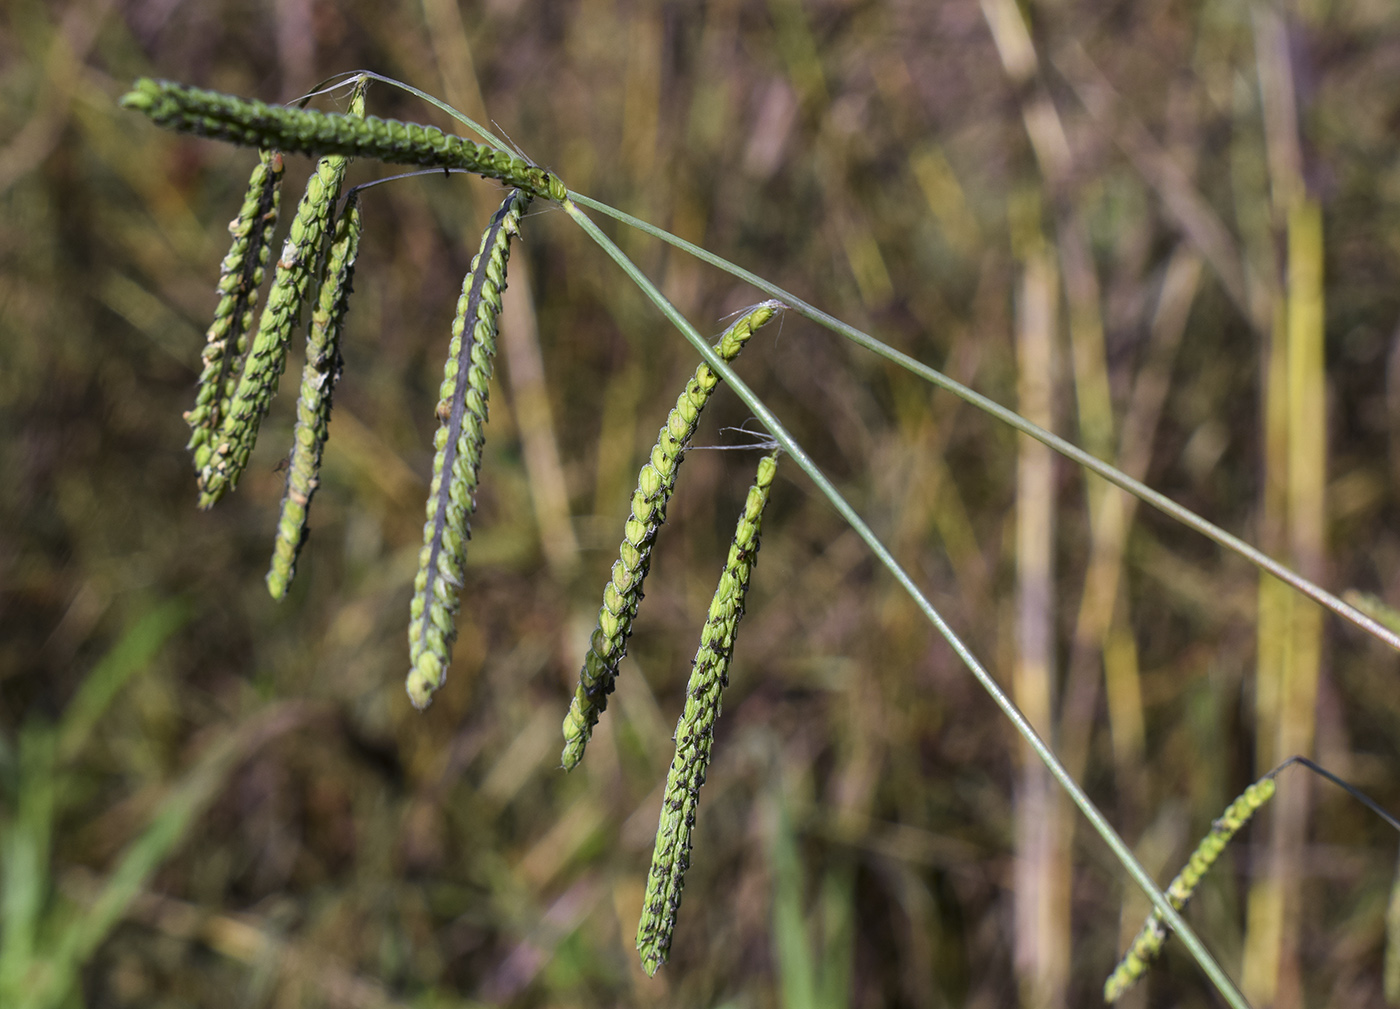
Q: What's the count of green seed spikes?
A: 8